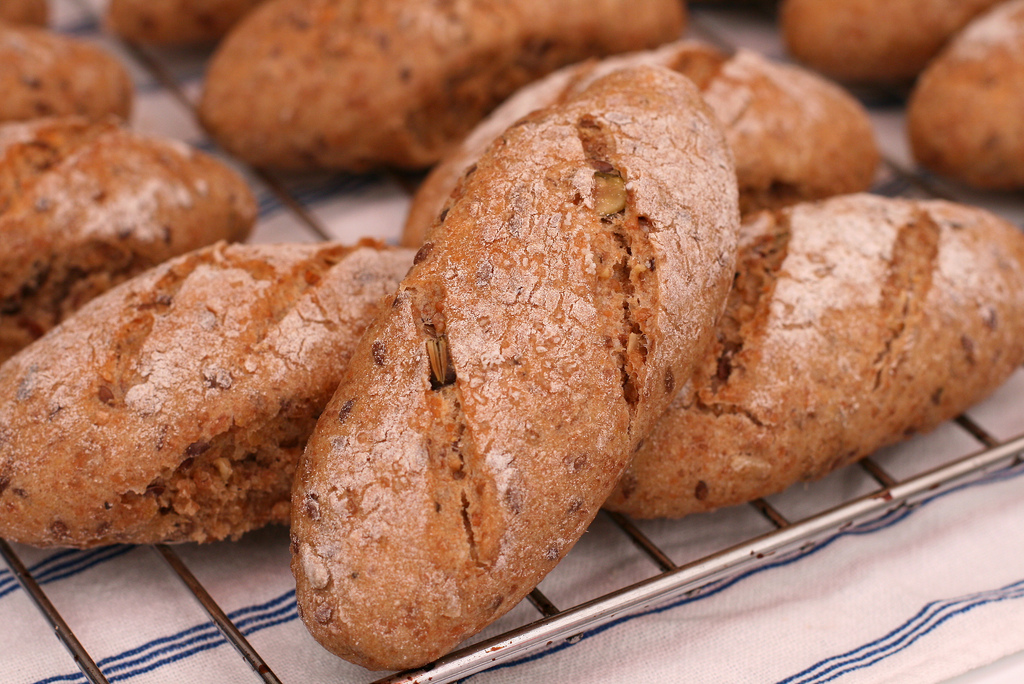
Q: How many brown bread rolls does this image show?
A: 11